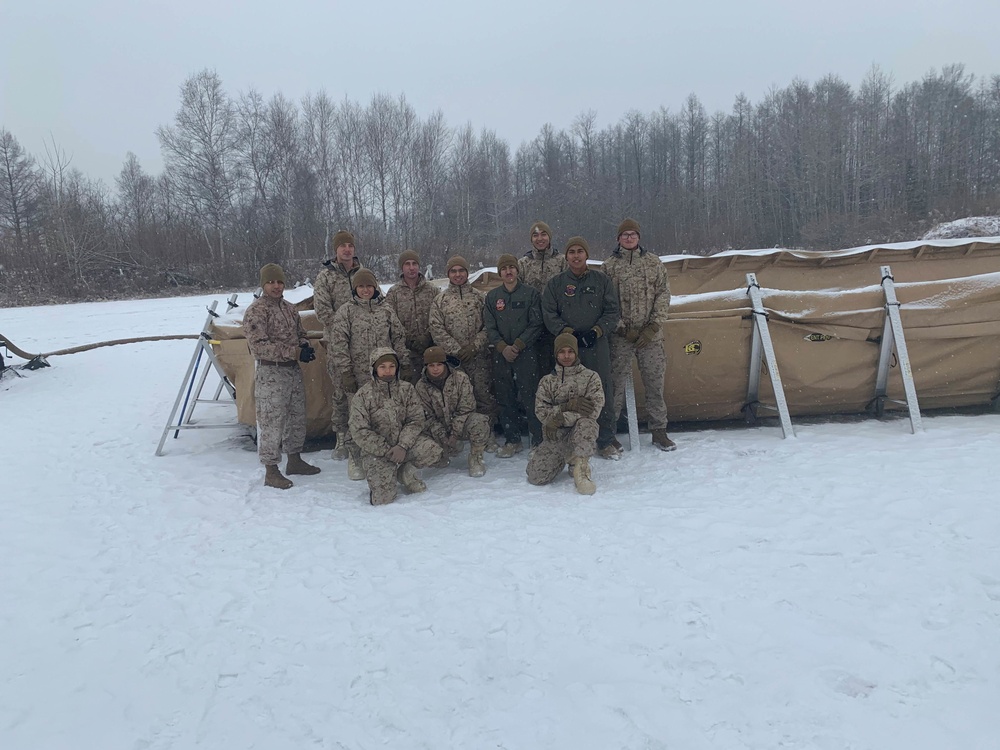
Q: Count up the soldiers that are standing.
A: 9